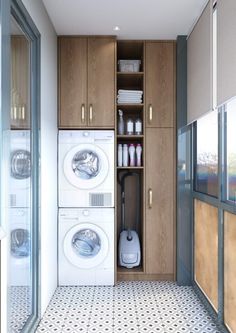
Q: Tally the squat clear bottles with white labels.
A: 2